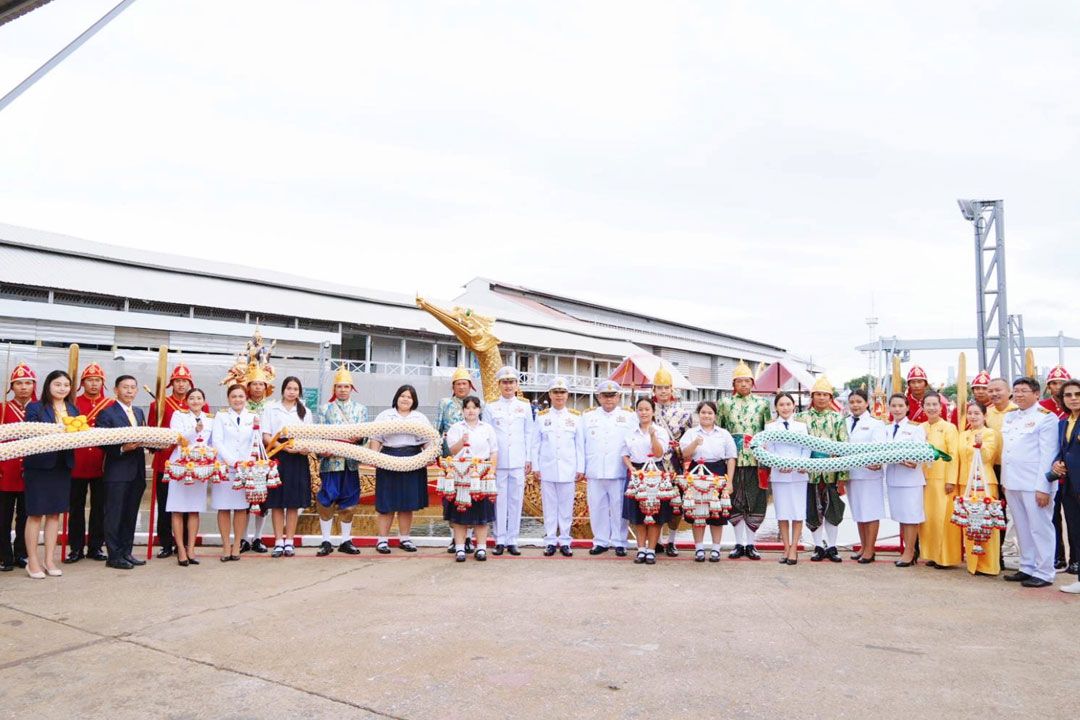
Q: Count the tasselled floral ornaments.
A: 6